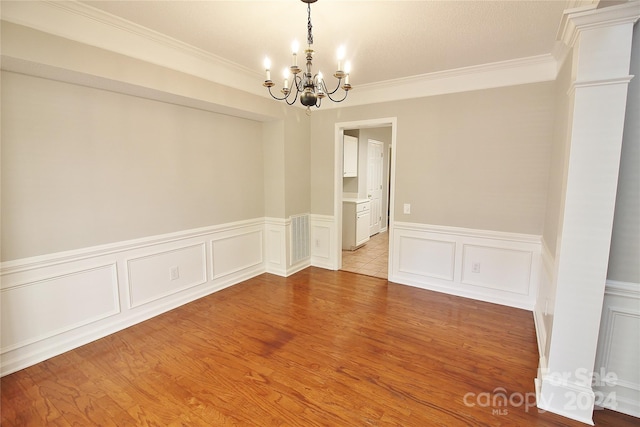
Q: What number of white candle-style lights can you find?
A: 6